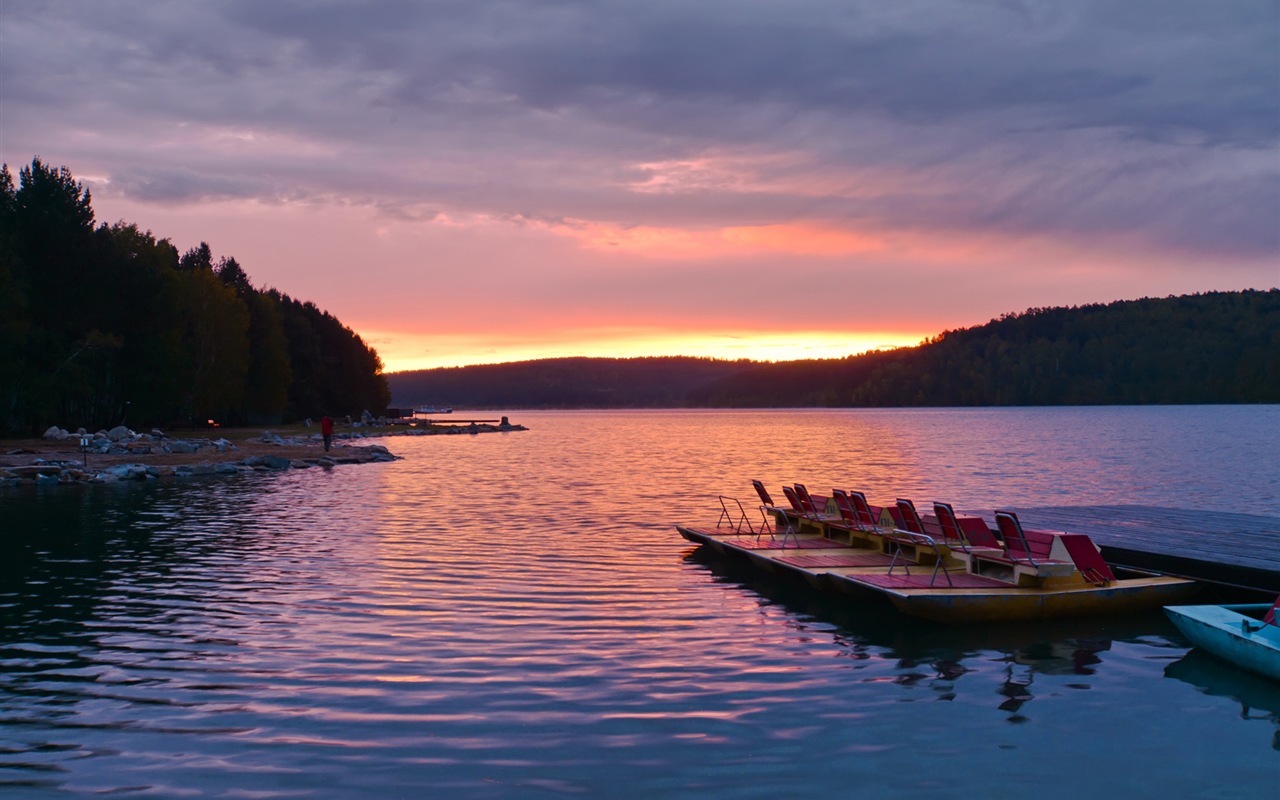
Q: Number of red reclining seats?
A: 8